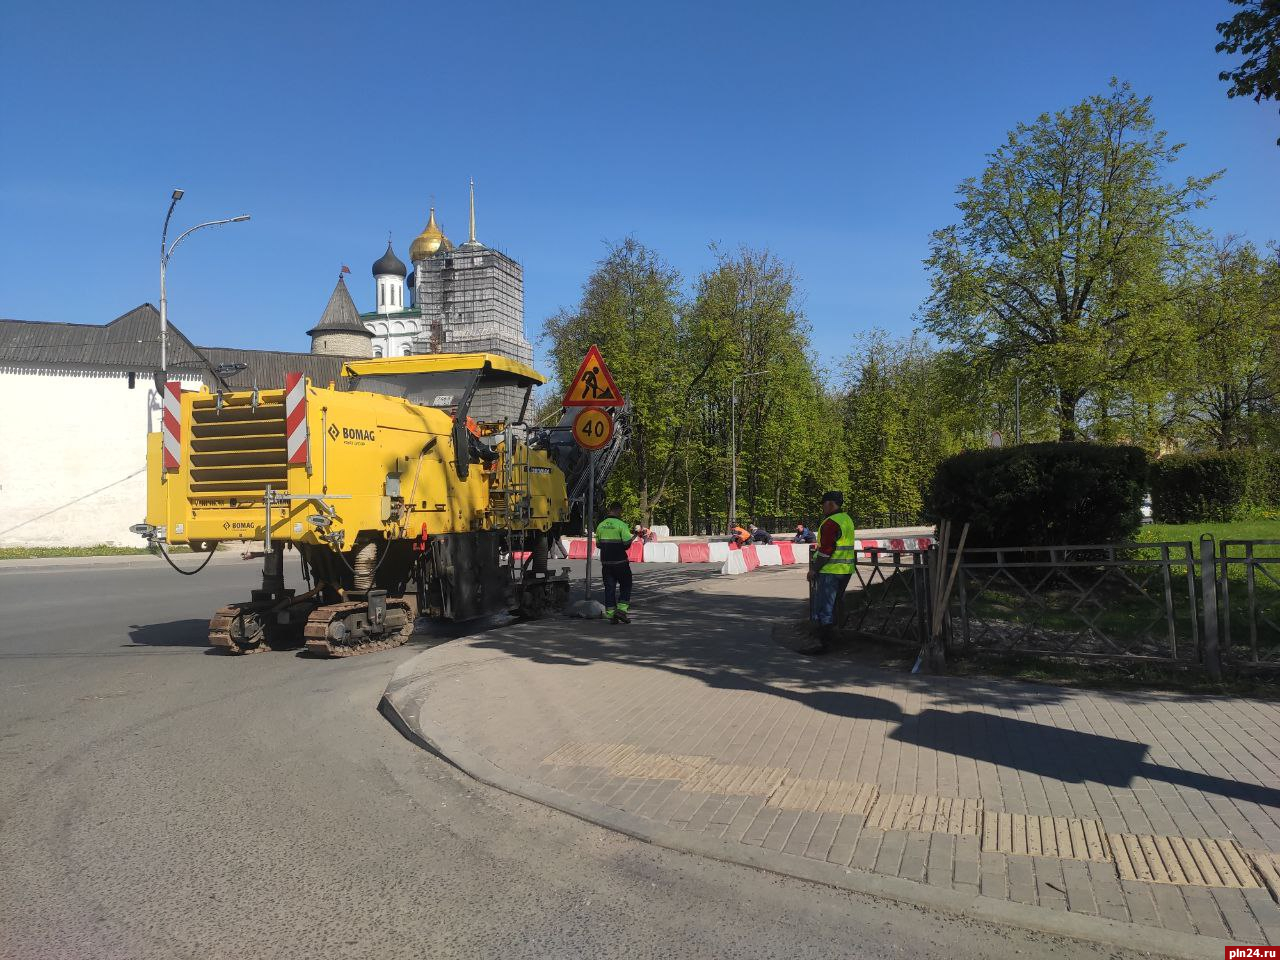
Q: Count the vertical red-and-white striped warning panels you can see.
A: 2